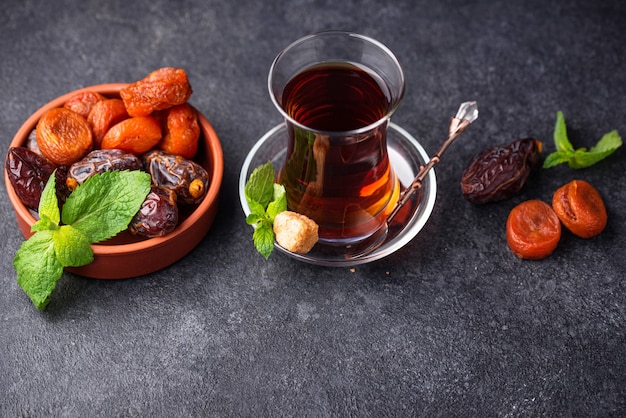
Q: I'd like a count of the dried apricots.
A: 8